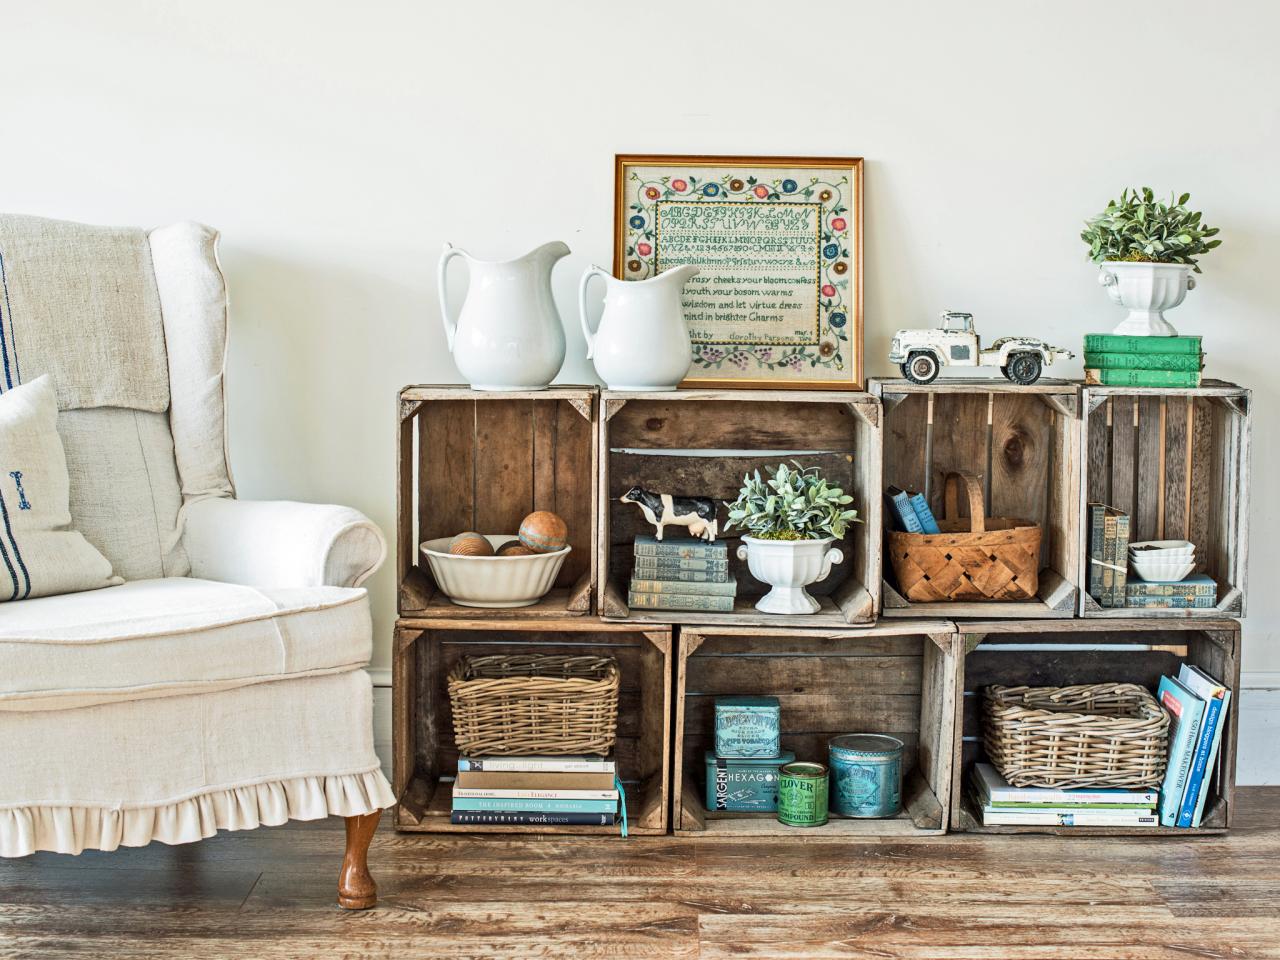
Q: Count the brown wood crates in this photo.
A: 7